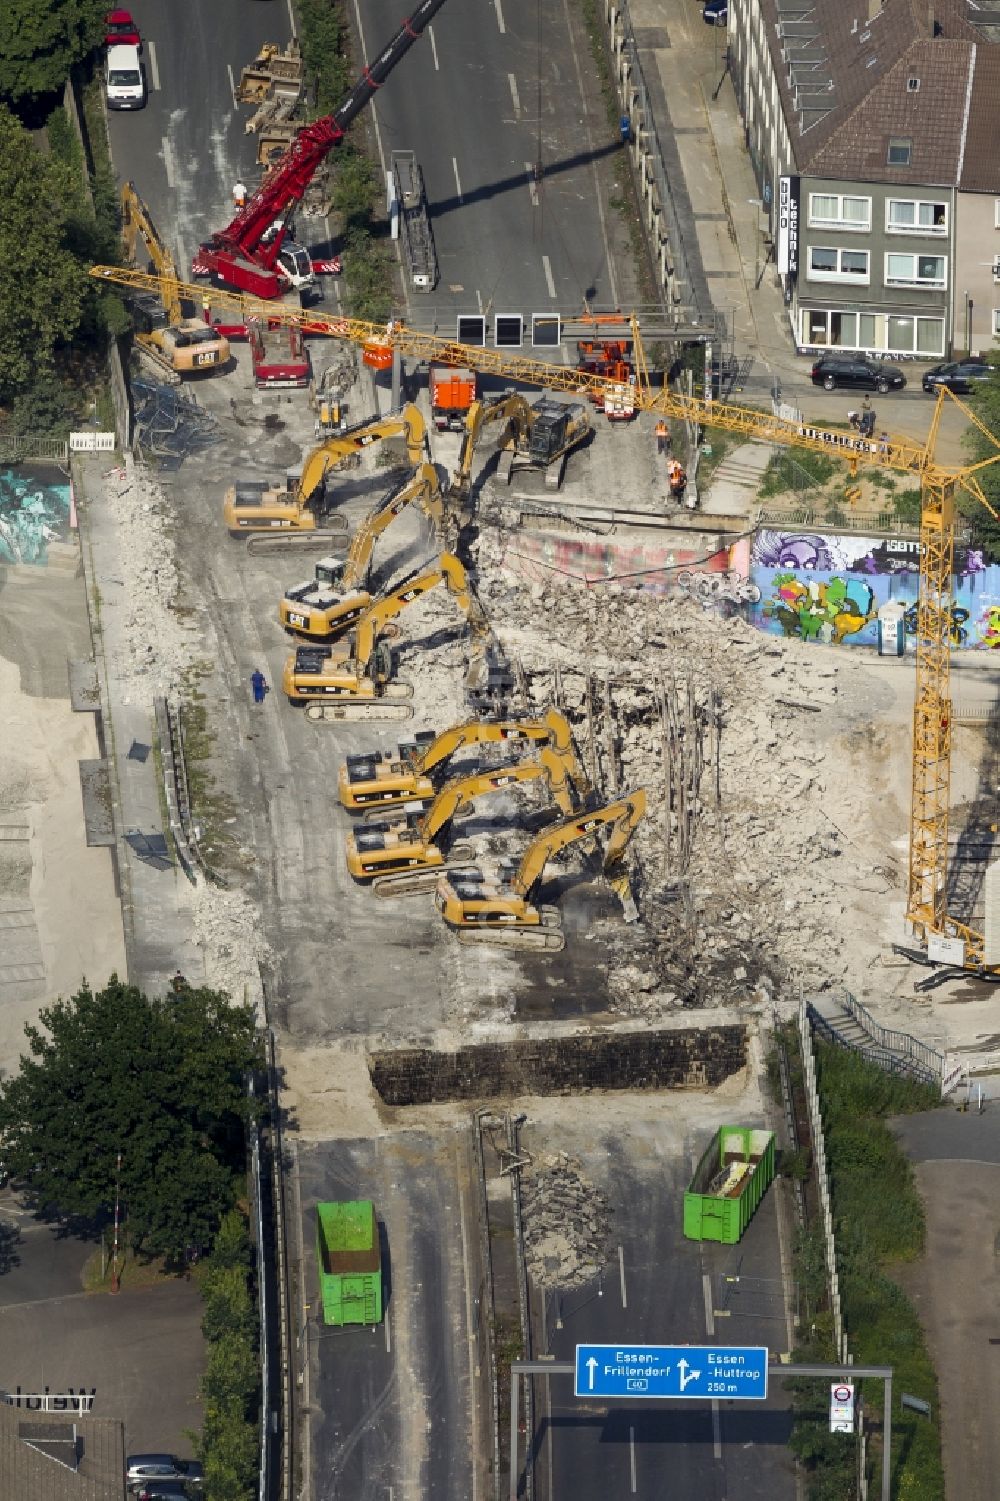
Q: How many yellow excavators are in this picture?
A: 8